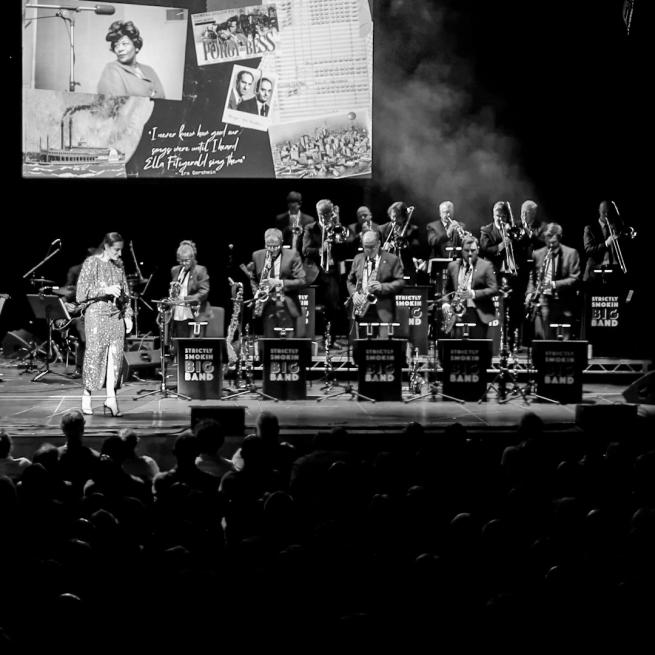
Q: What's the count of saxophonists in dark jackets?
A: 5